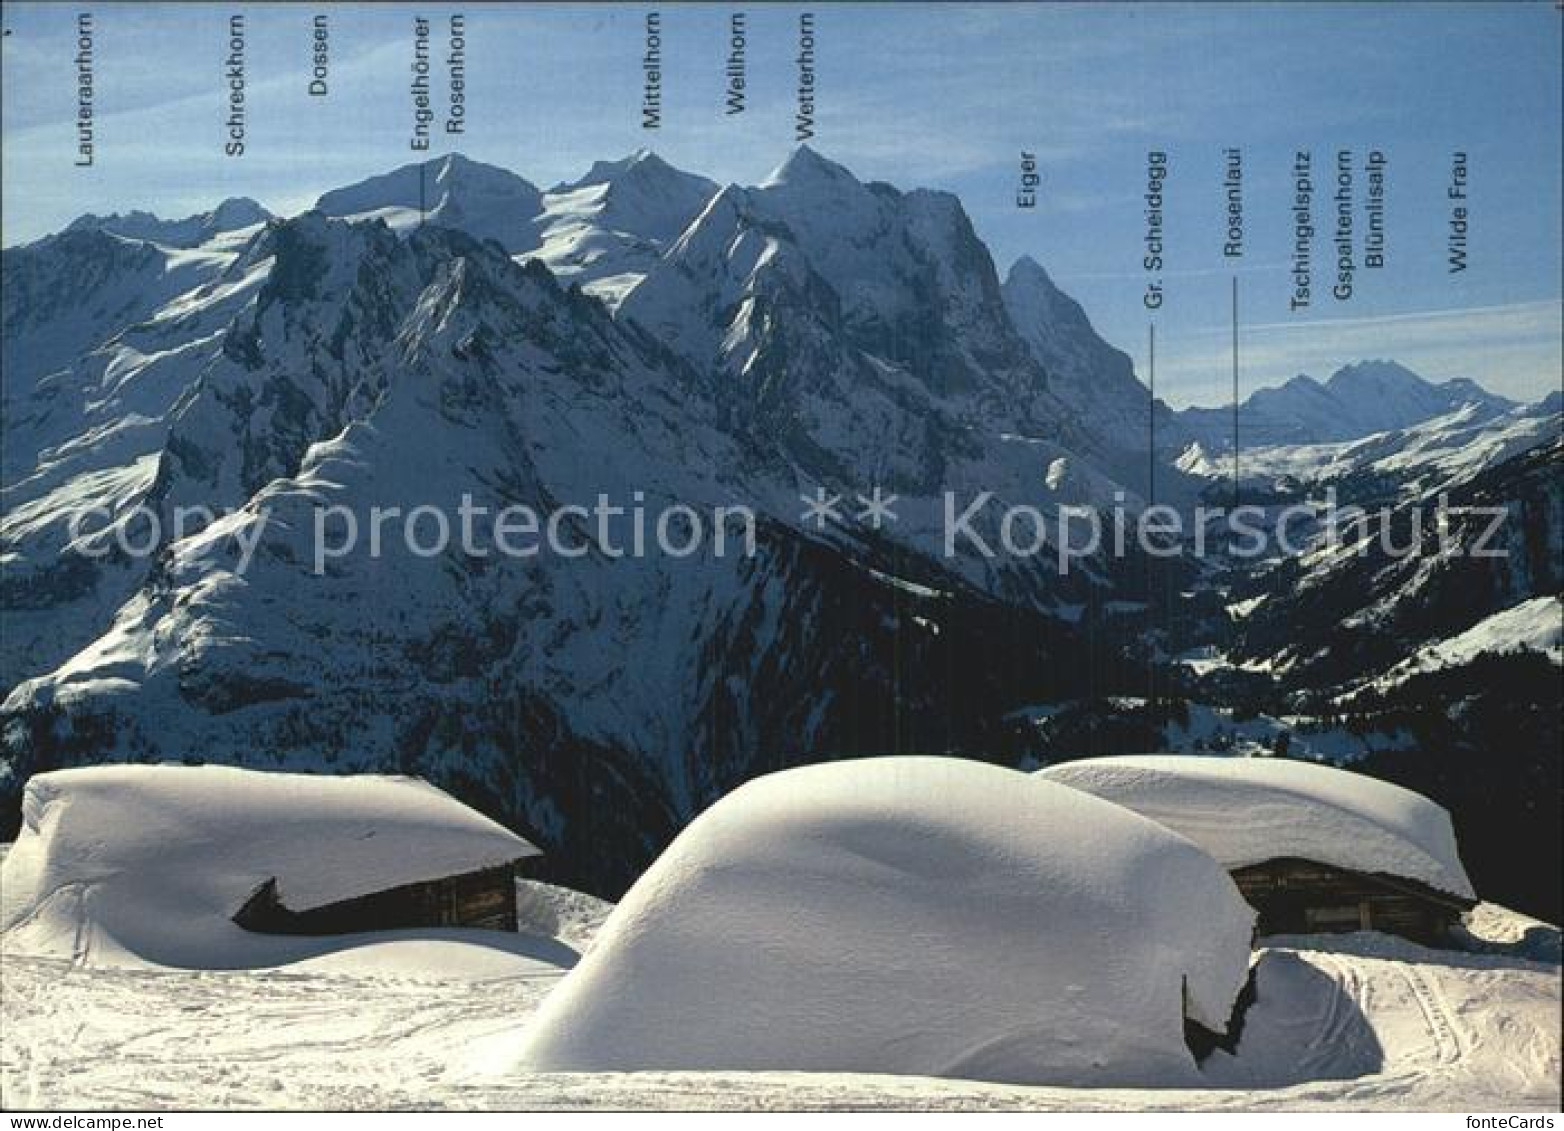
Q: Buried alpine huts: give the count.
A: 3